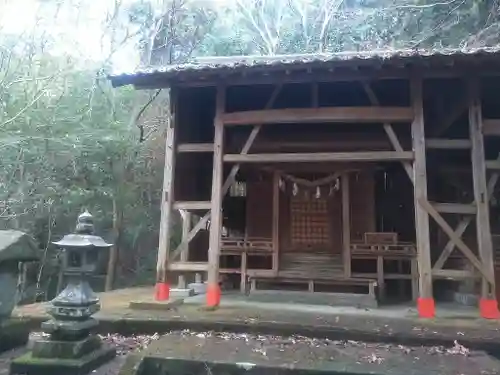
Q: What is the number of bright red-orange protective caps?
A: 4